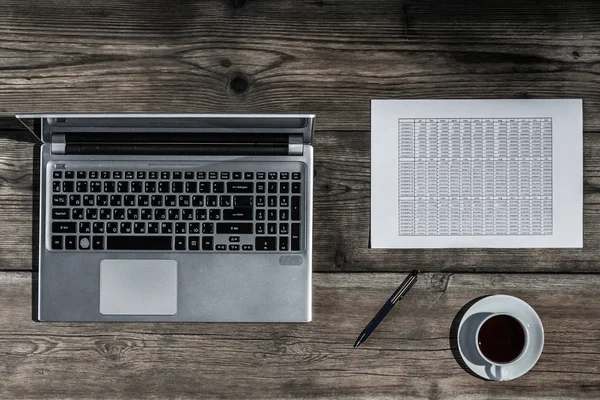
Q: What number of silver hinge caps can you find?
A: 2